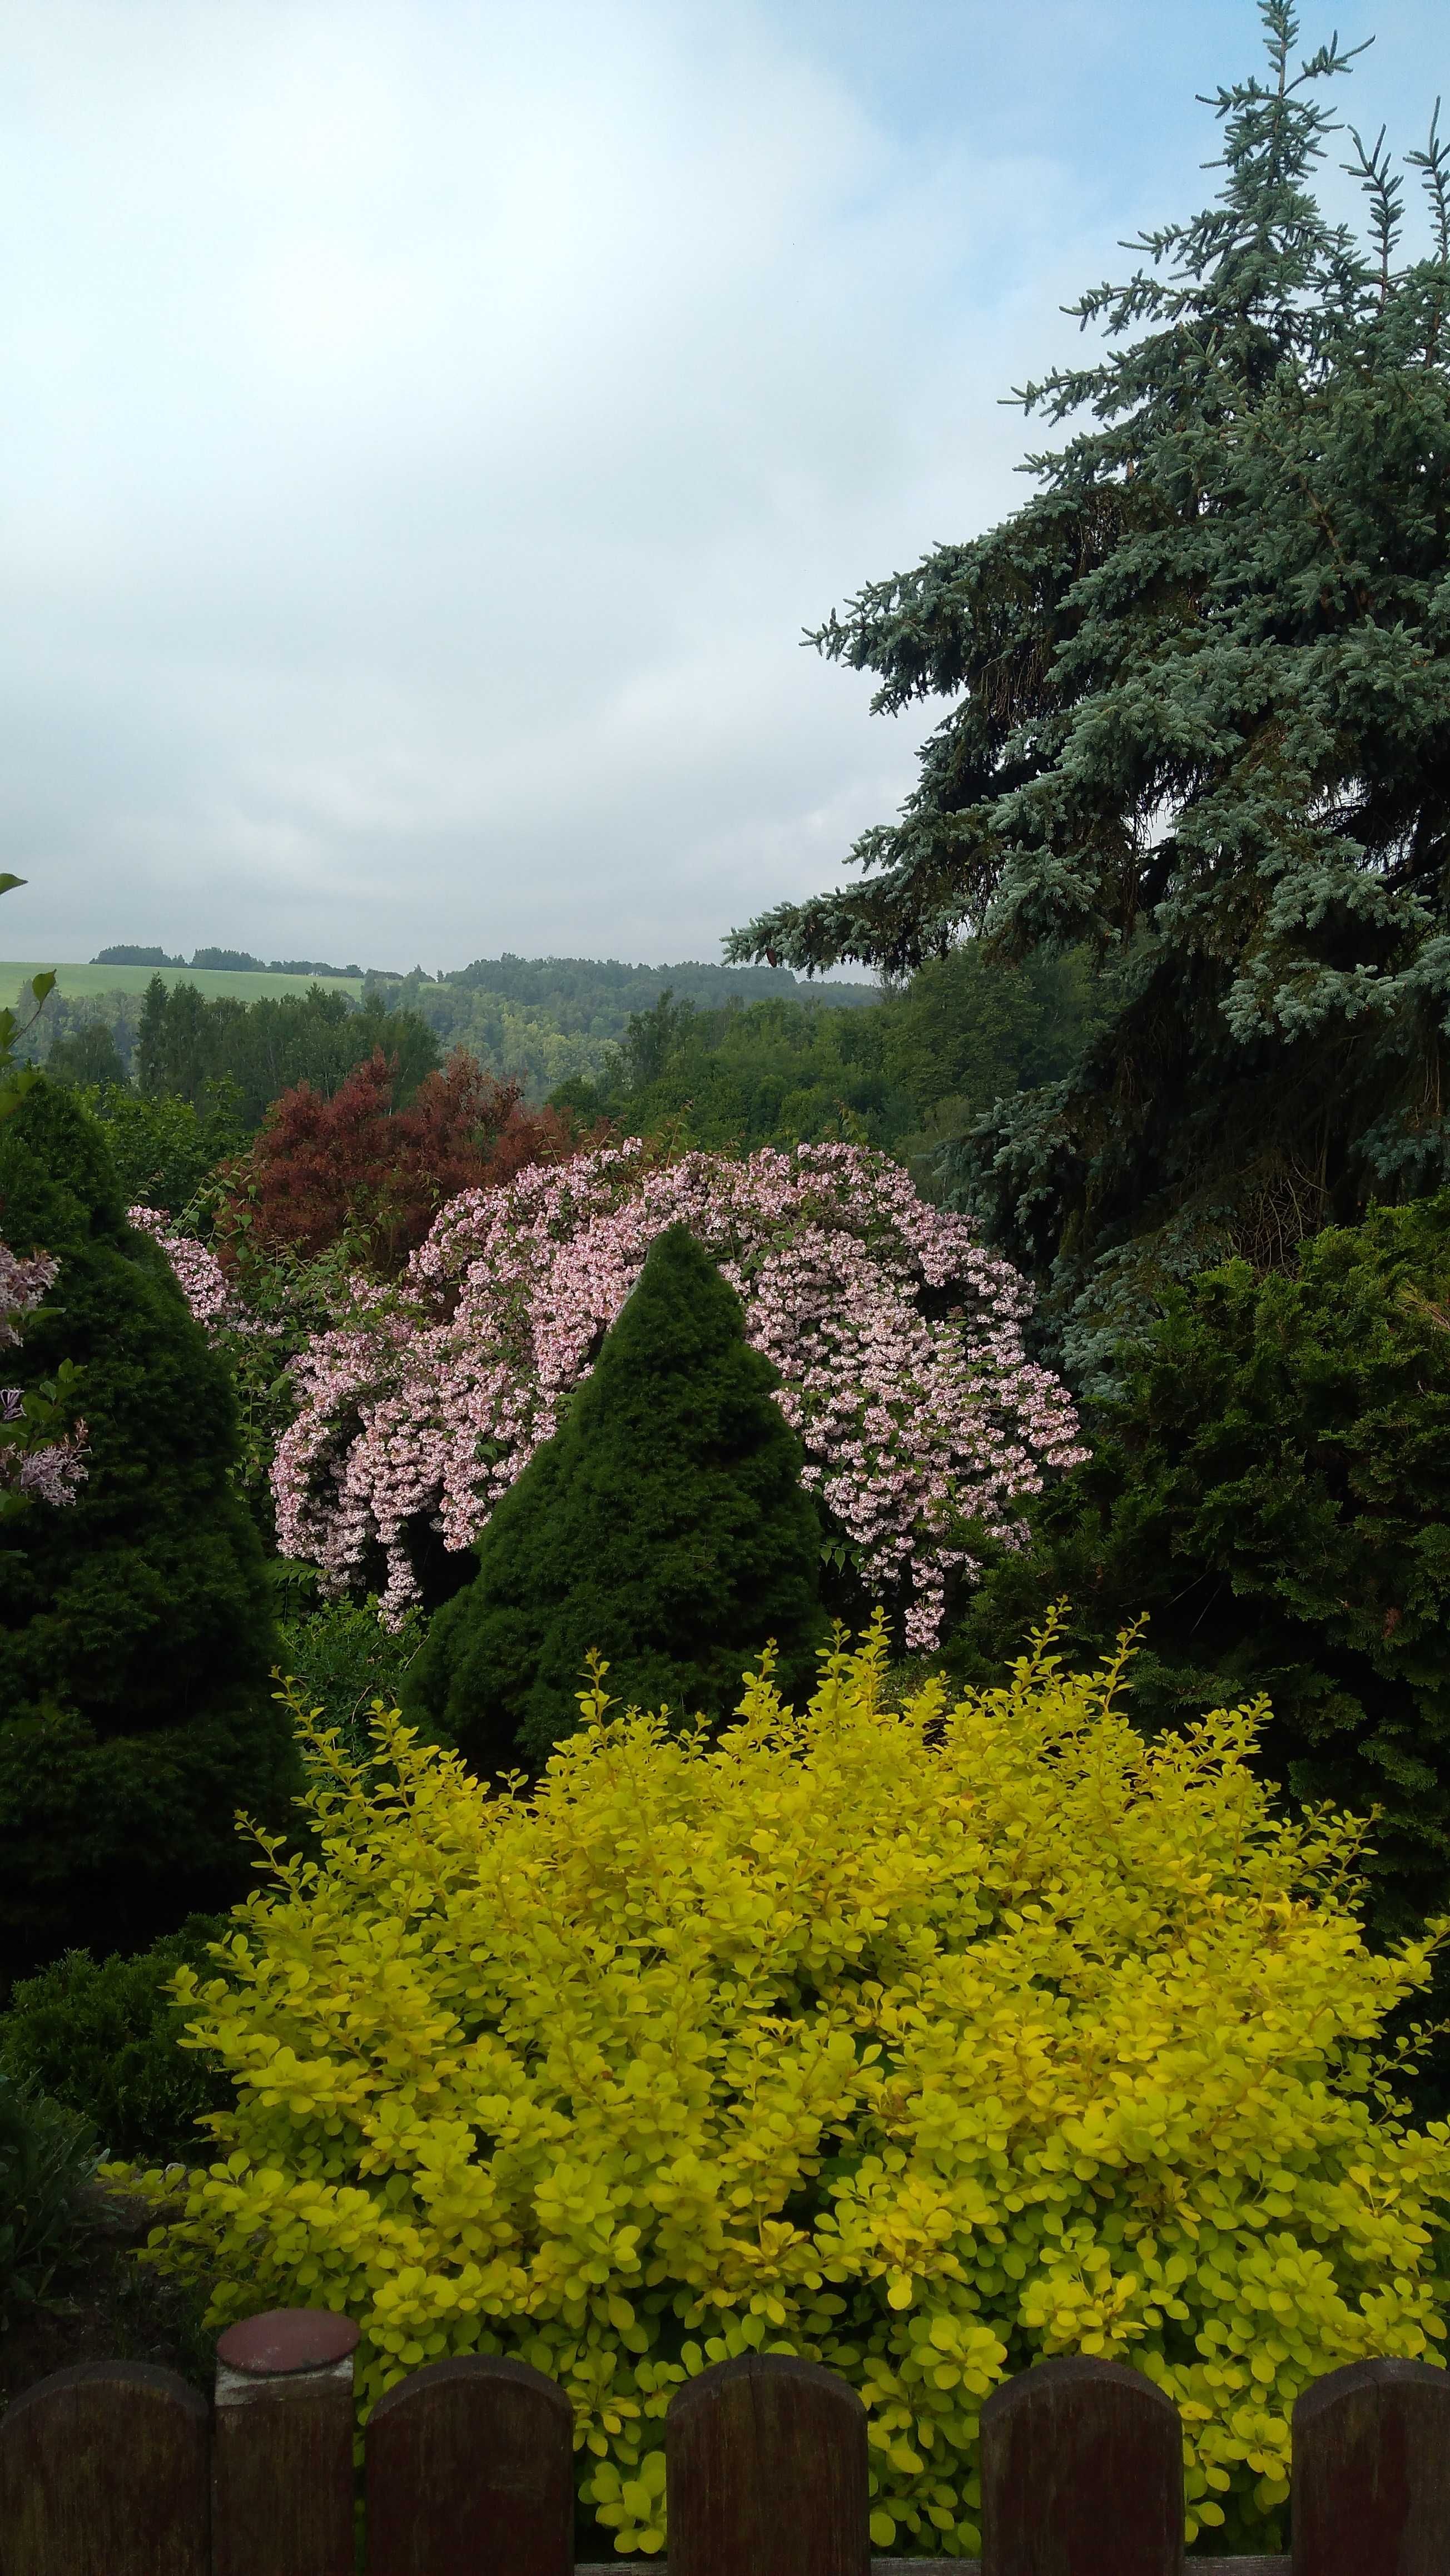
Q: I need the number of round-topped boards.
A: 5